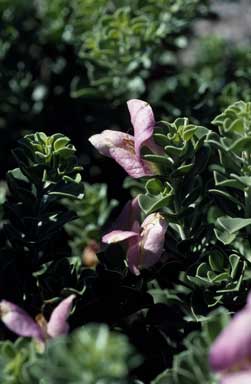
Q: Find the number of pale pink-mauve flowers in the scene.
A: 4